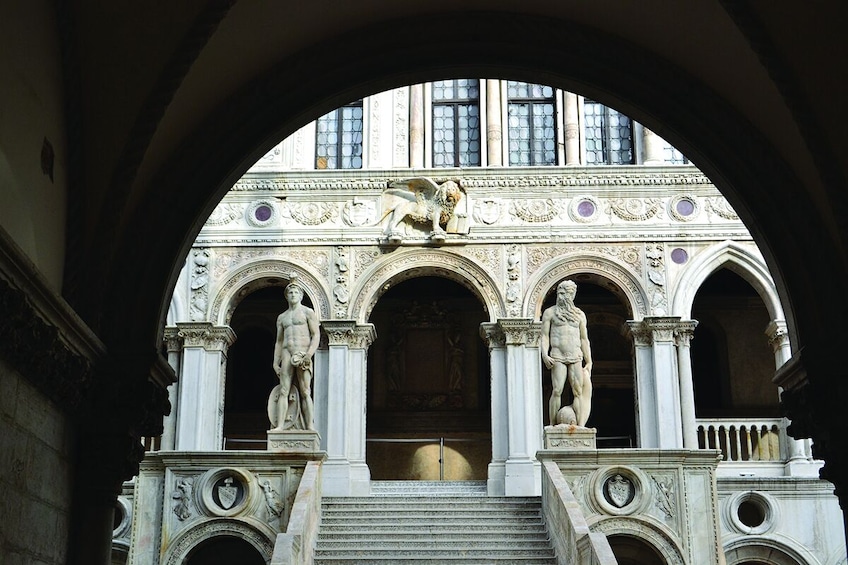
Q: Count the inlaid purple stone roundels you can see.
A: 4